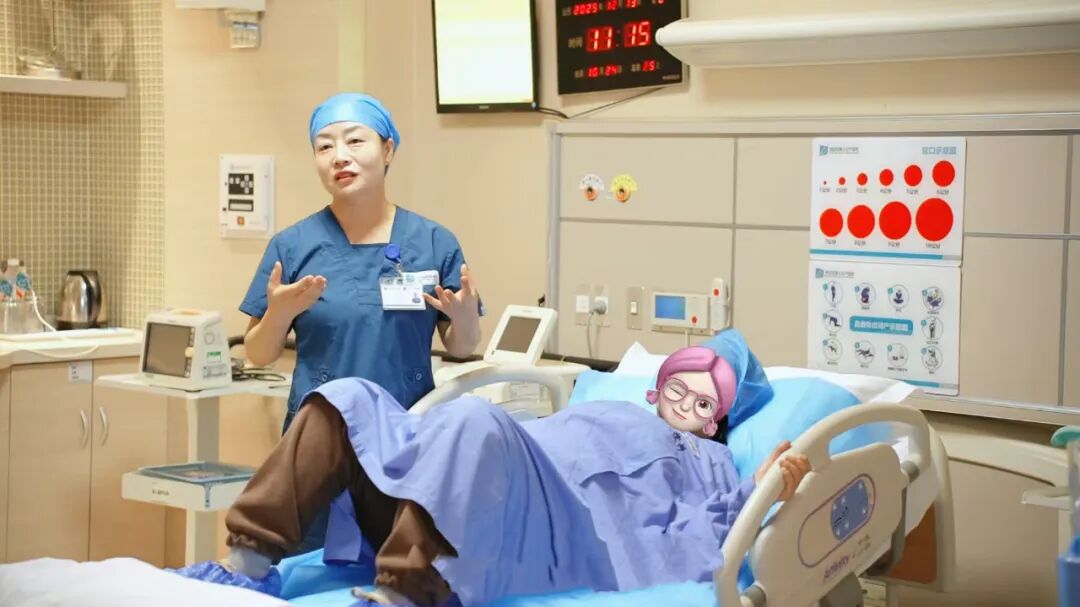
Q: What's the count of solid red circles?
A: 10